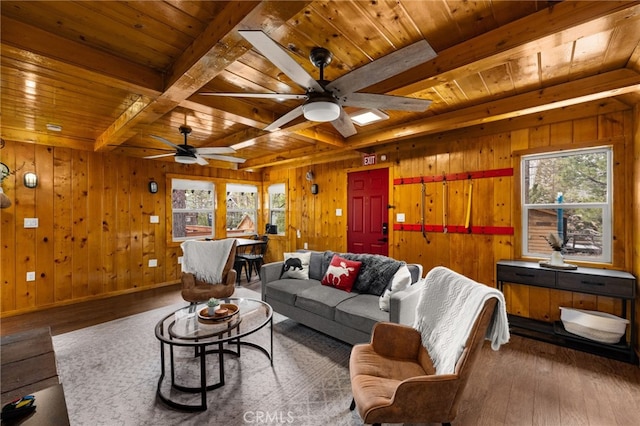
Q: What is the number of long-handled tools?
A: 3